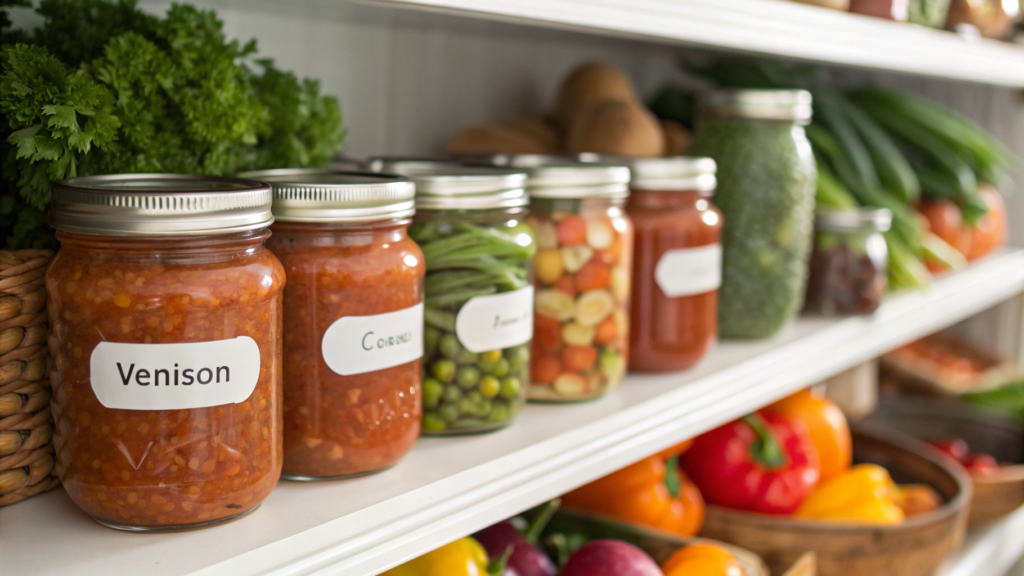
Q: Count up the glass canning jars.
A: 7